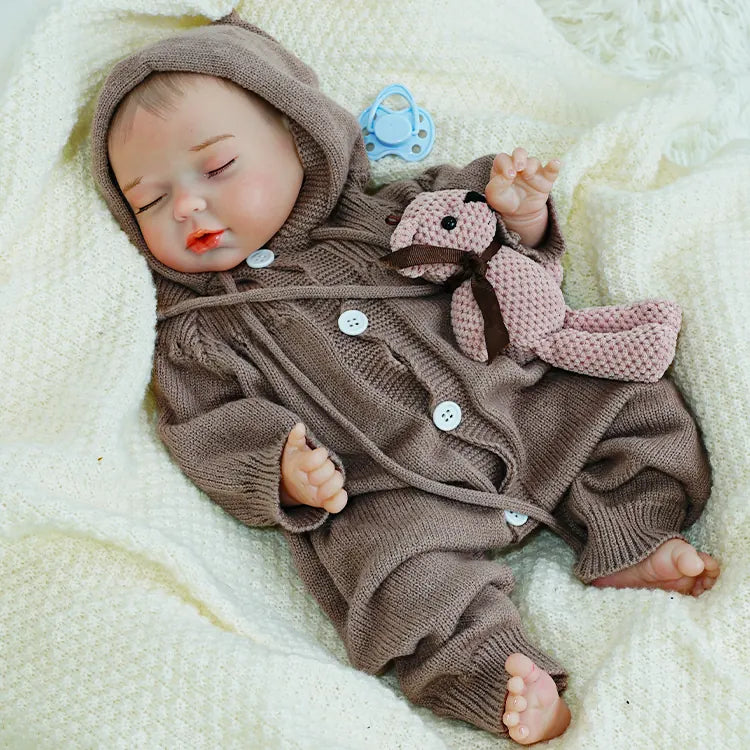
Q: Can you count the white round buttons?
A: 4